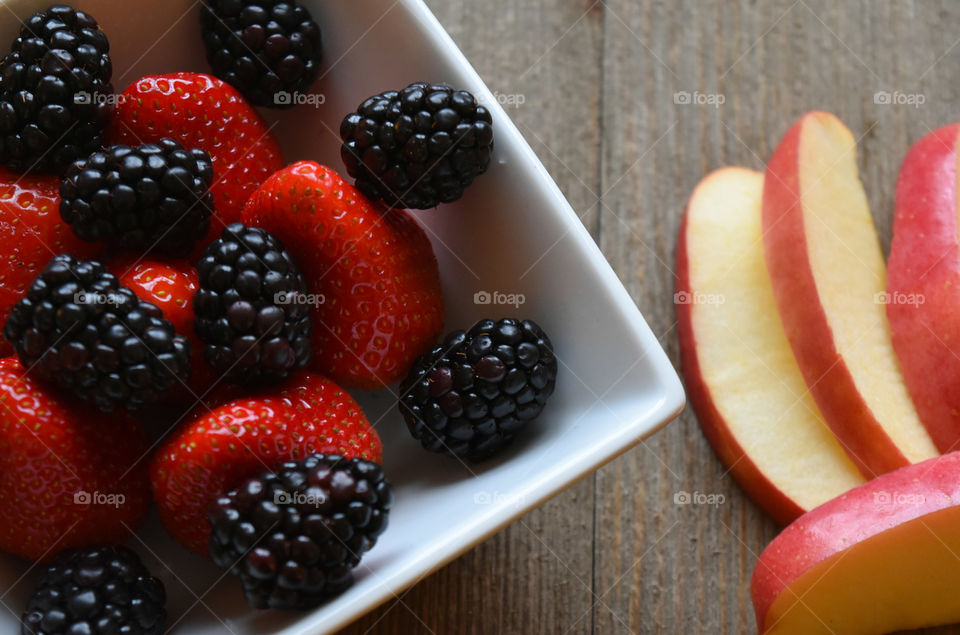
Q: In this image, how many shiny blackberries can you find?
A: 9